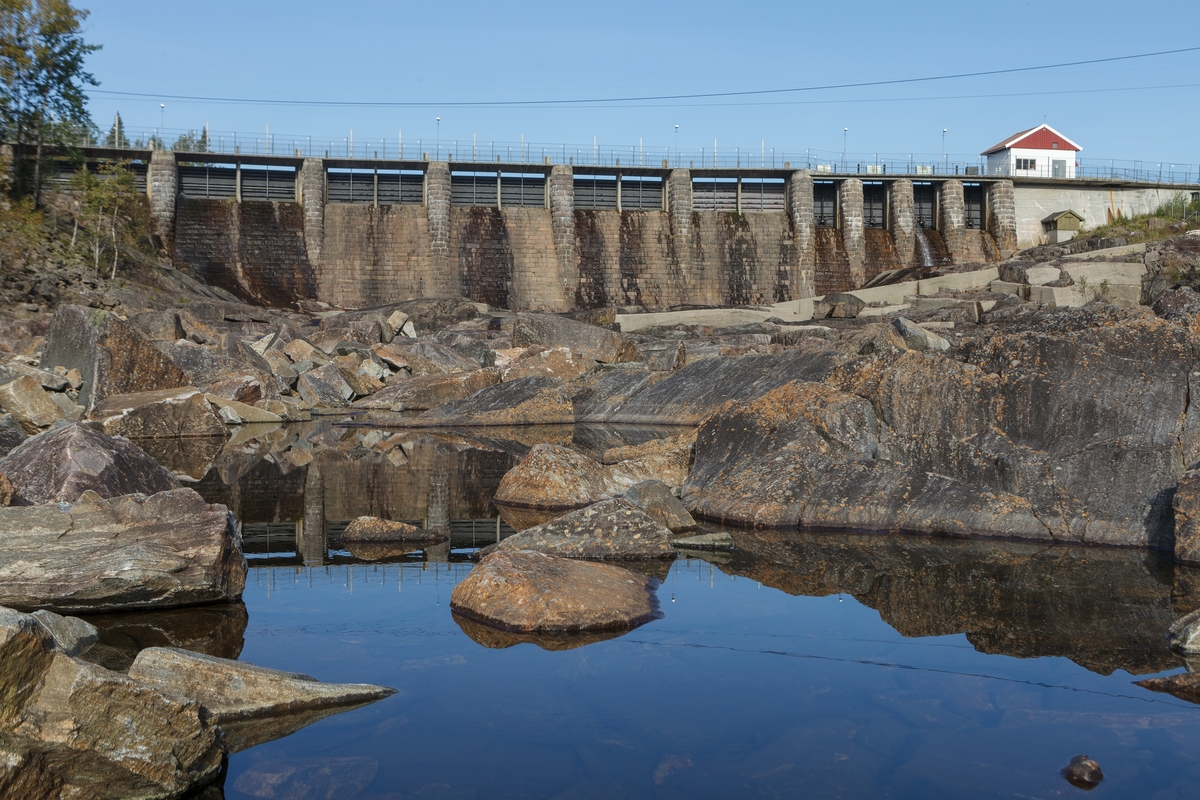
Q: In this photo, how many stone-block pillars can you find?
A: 10